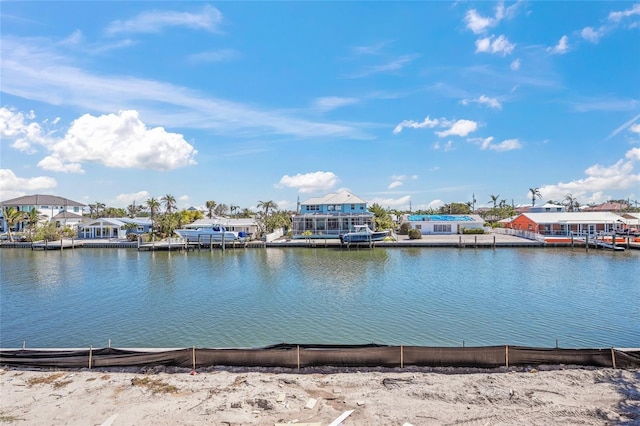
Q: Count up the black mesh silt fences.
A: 1